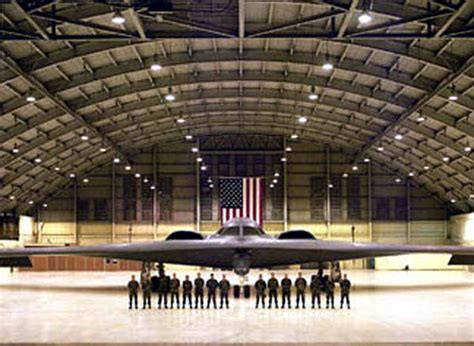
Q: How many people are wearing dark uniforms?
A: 15